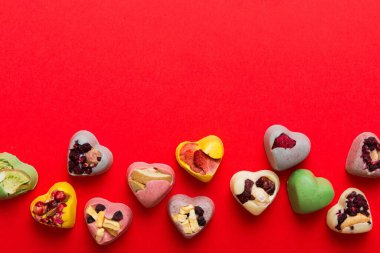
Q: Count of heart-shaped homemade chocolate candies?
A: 12